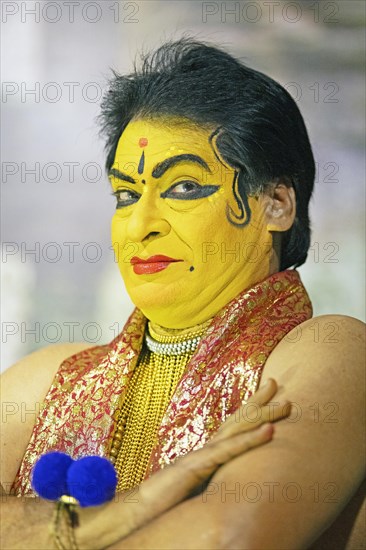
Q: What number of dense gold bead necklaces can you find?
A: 1